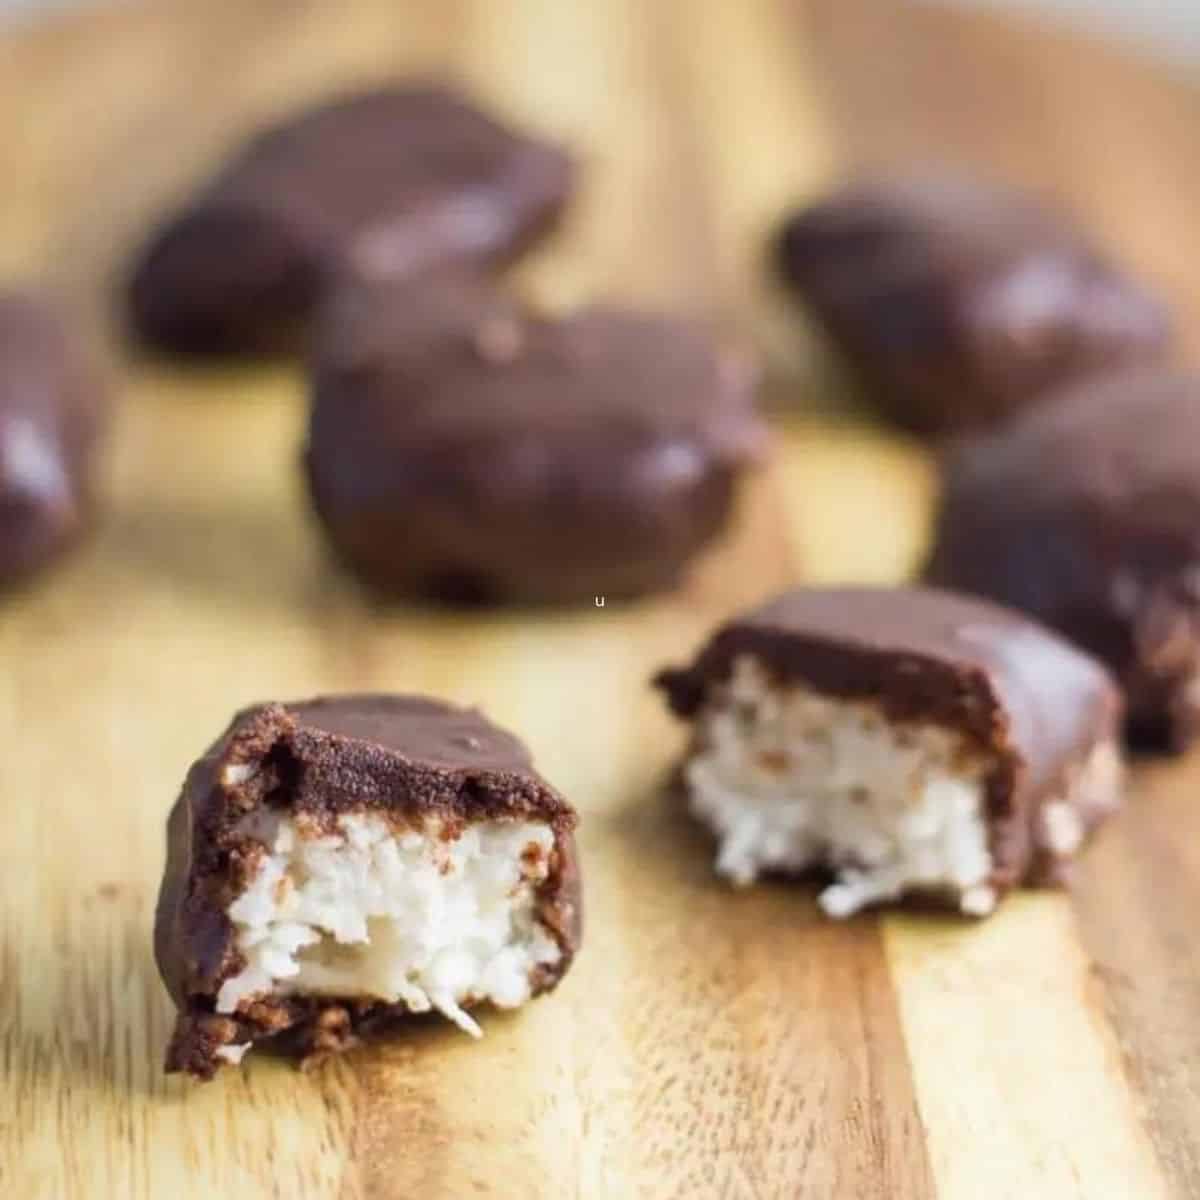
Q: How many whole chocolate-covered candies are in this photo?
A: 5